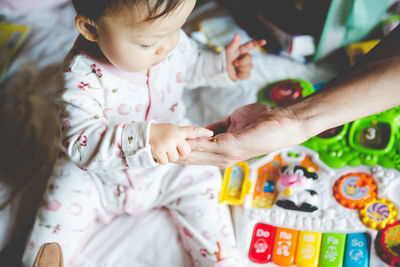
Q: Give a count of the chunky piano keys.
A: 5